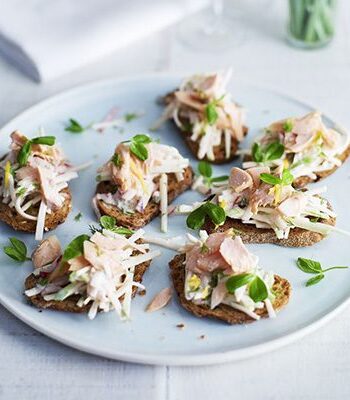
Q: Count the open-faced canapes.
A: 7